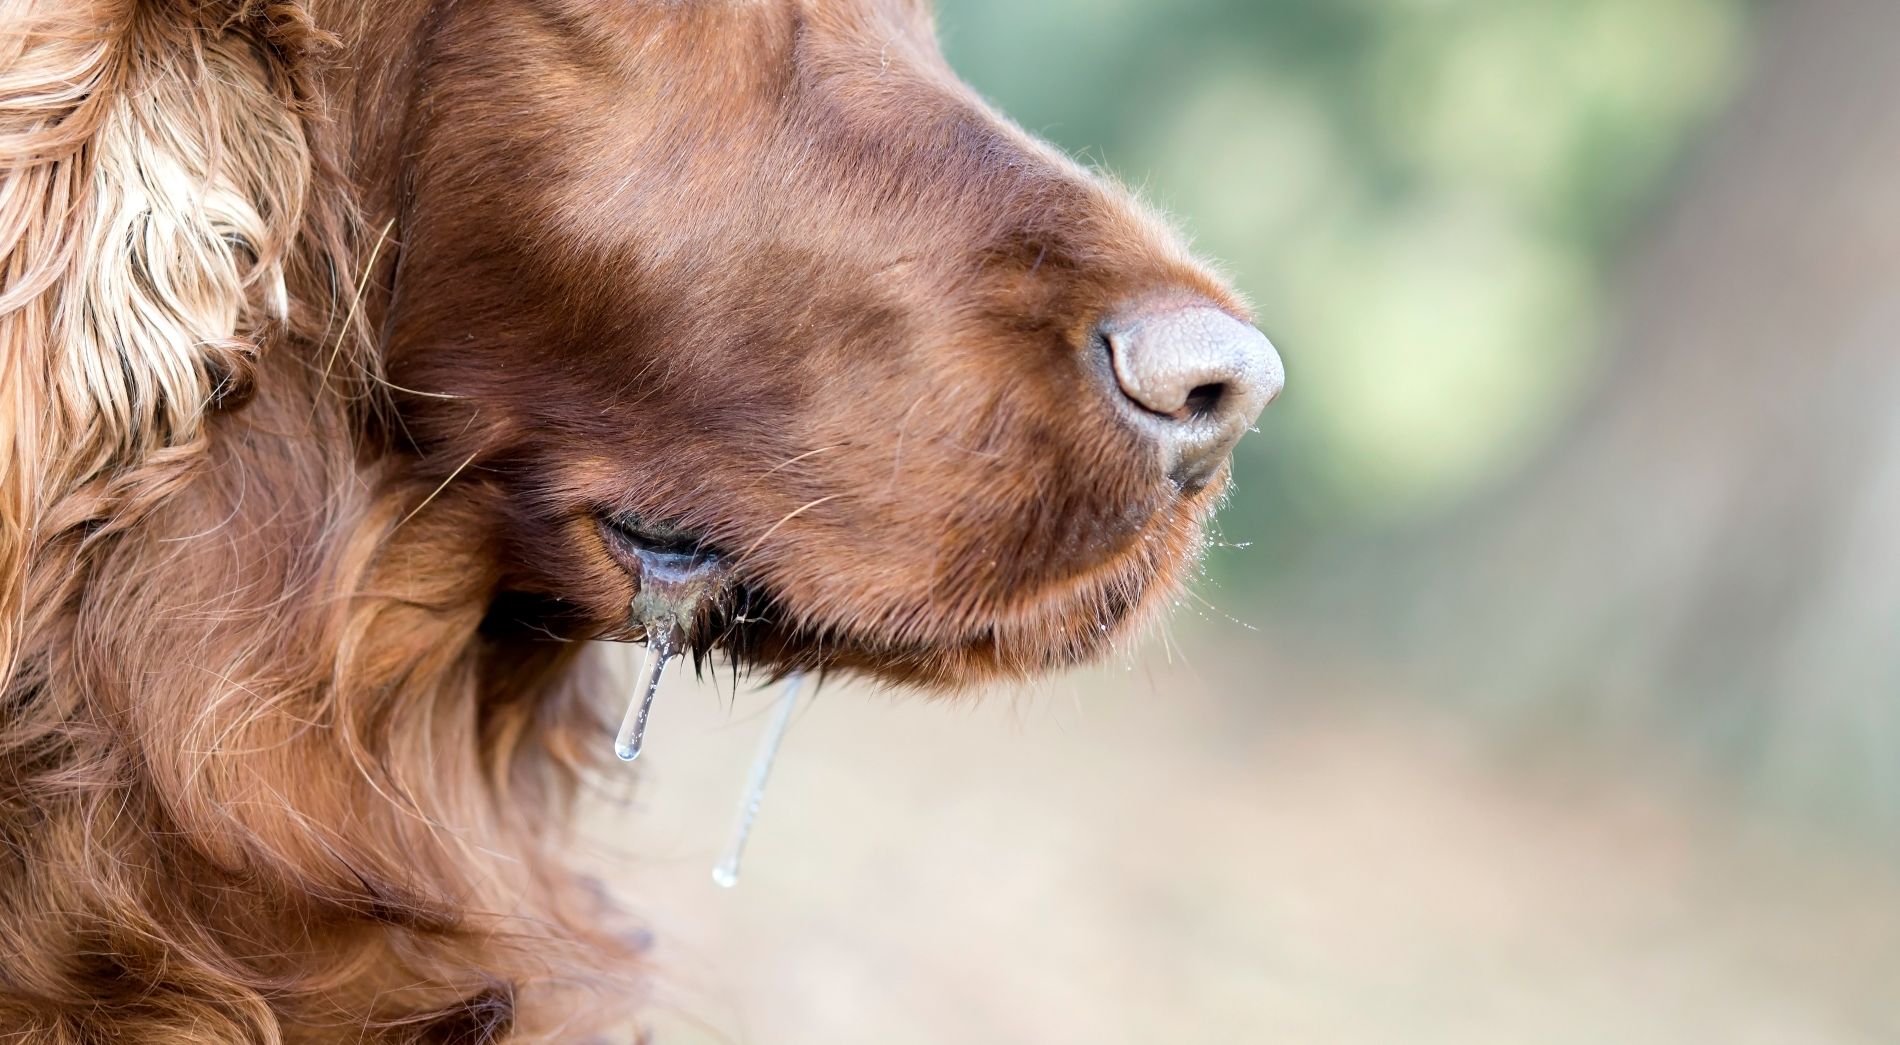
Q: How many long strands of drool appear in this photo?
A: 2